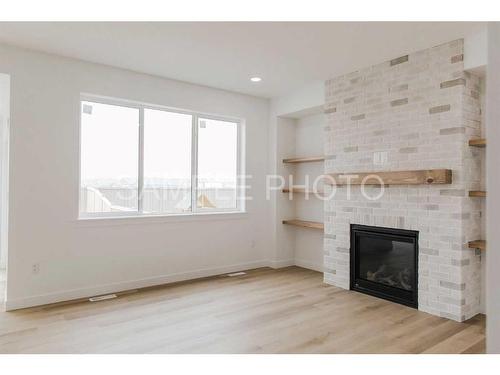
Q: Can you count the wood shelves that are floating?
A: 6